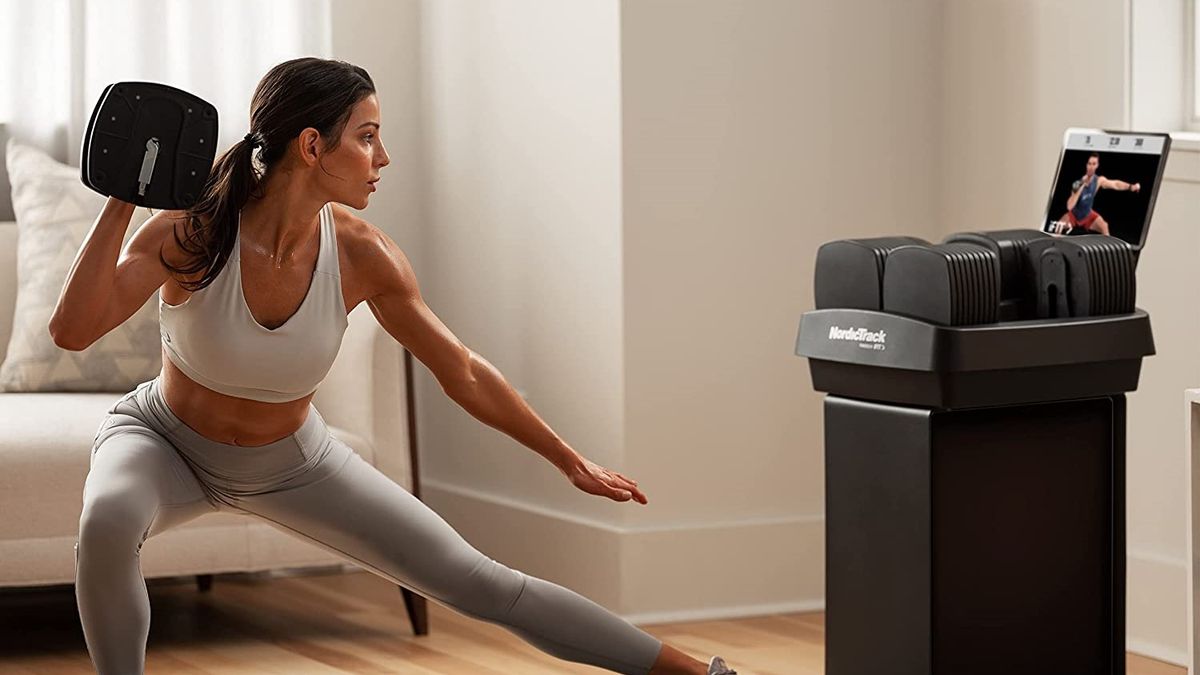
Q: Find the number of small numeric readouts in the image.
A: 3